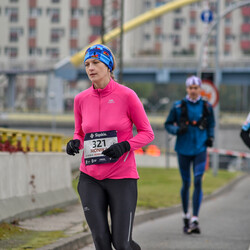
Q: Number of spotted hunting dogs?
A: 0